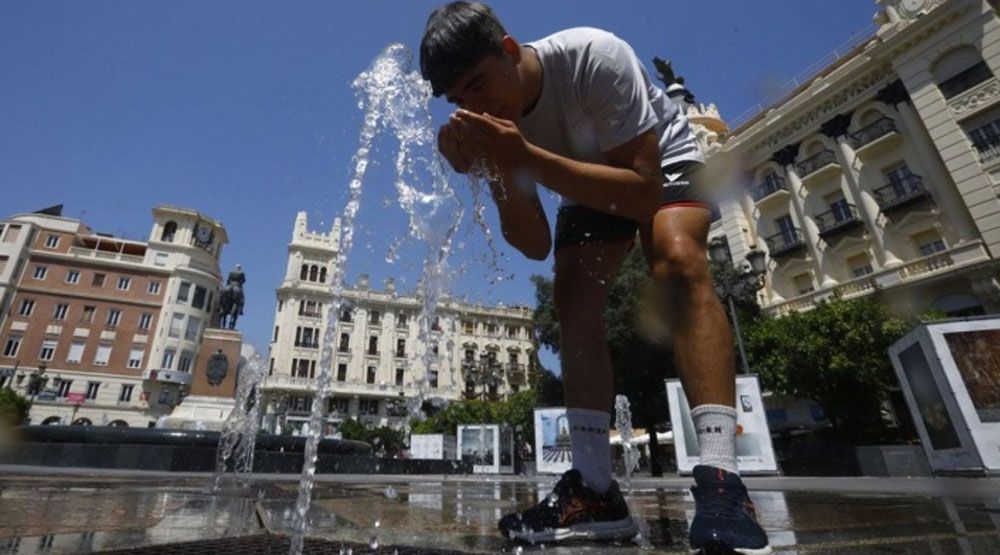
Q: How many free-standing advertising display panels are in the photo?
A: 5